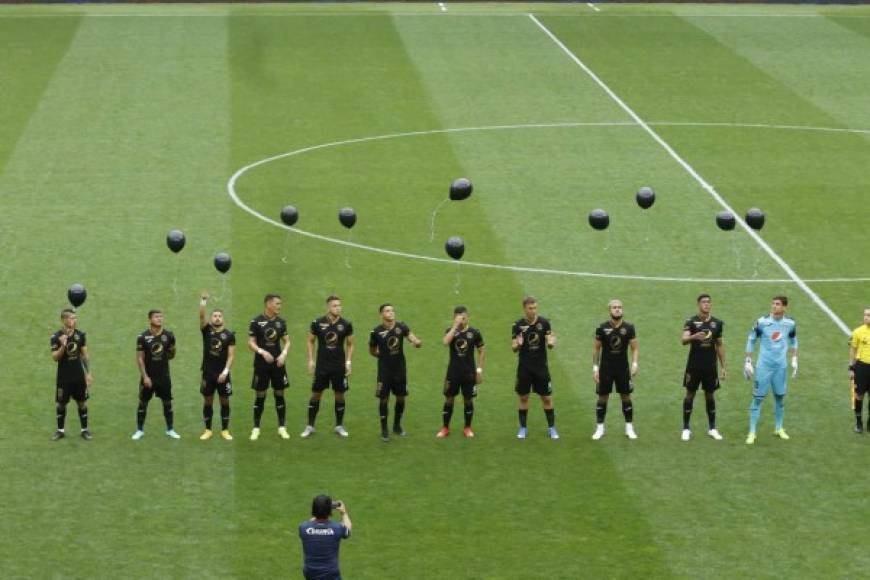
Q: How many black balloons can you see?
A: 11